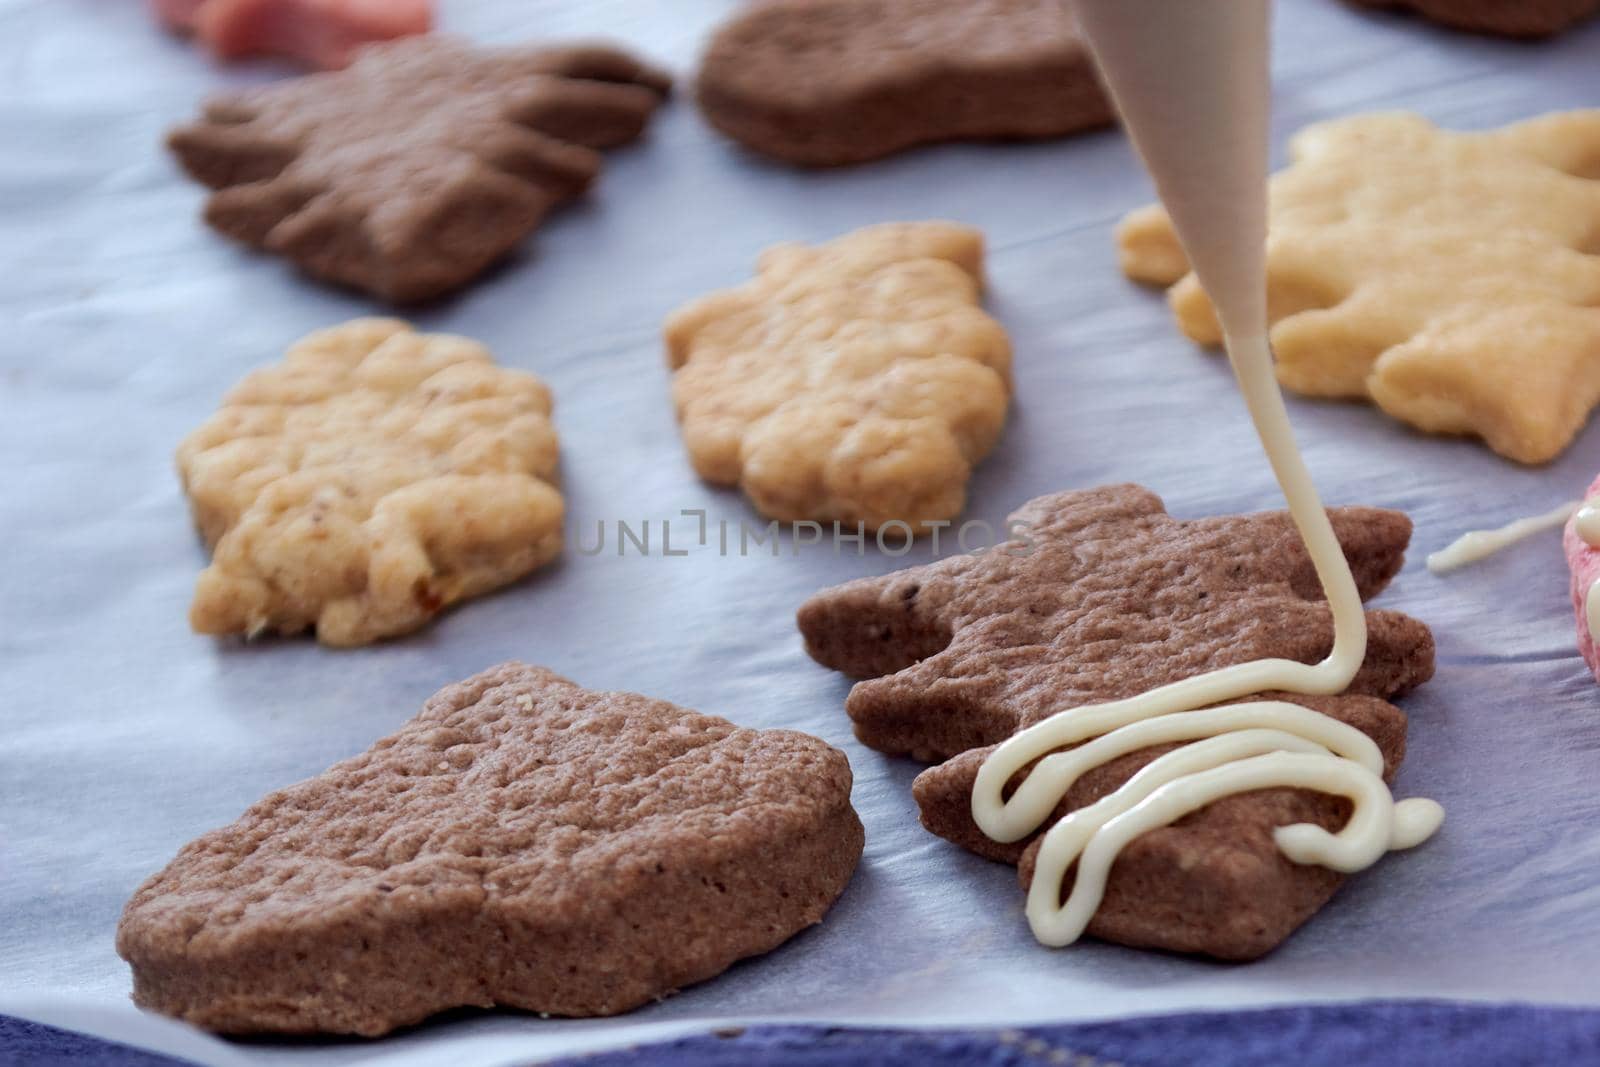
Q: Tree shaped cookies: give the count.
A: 3